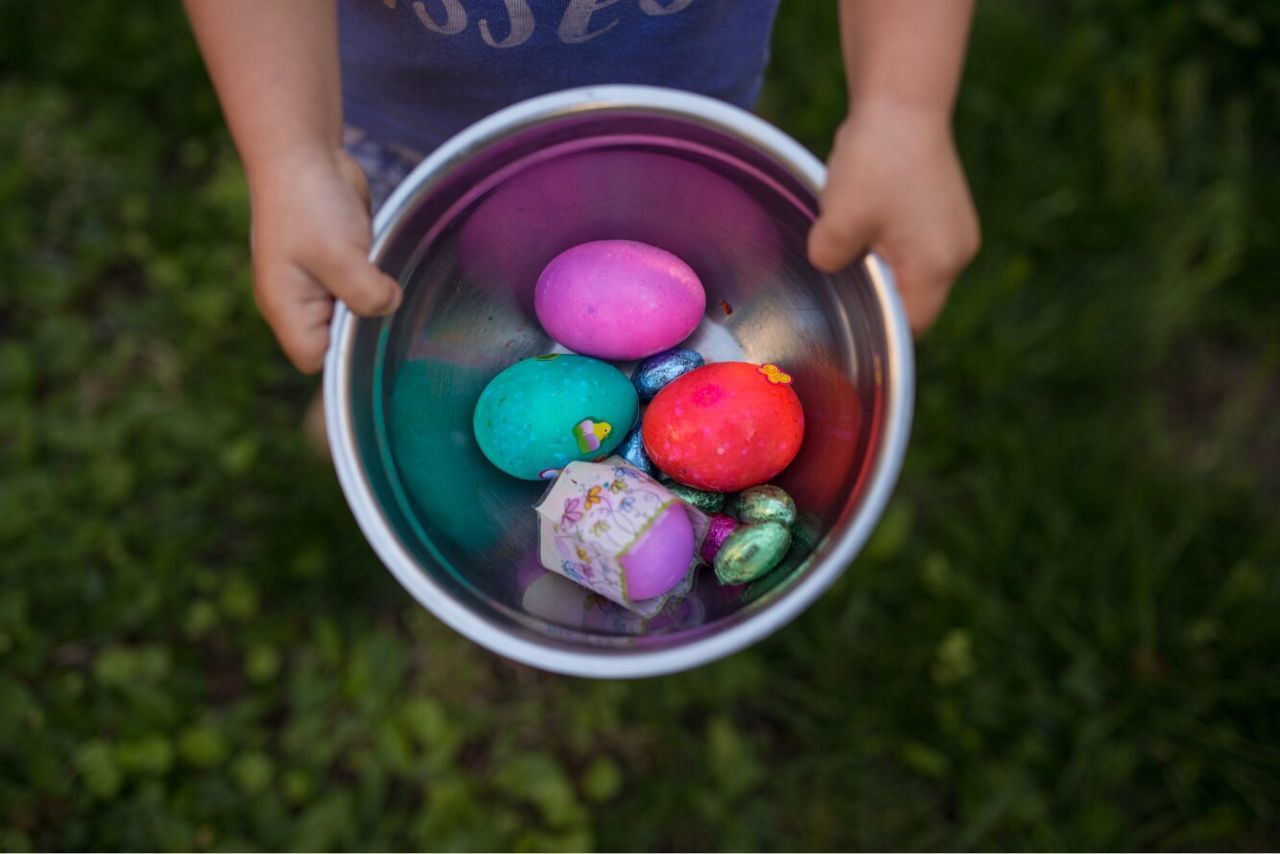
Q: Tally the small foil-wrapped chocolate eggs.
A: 6